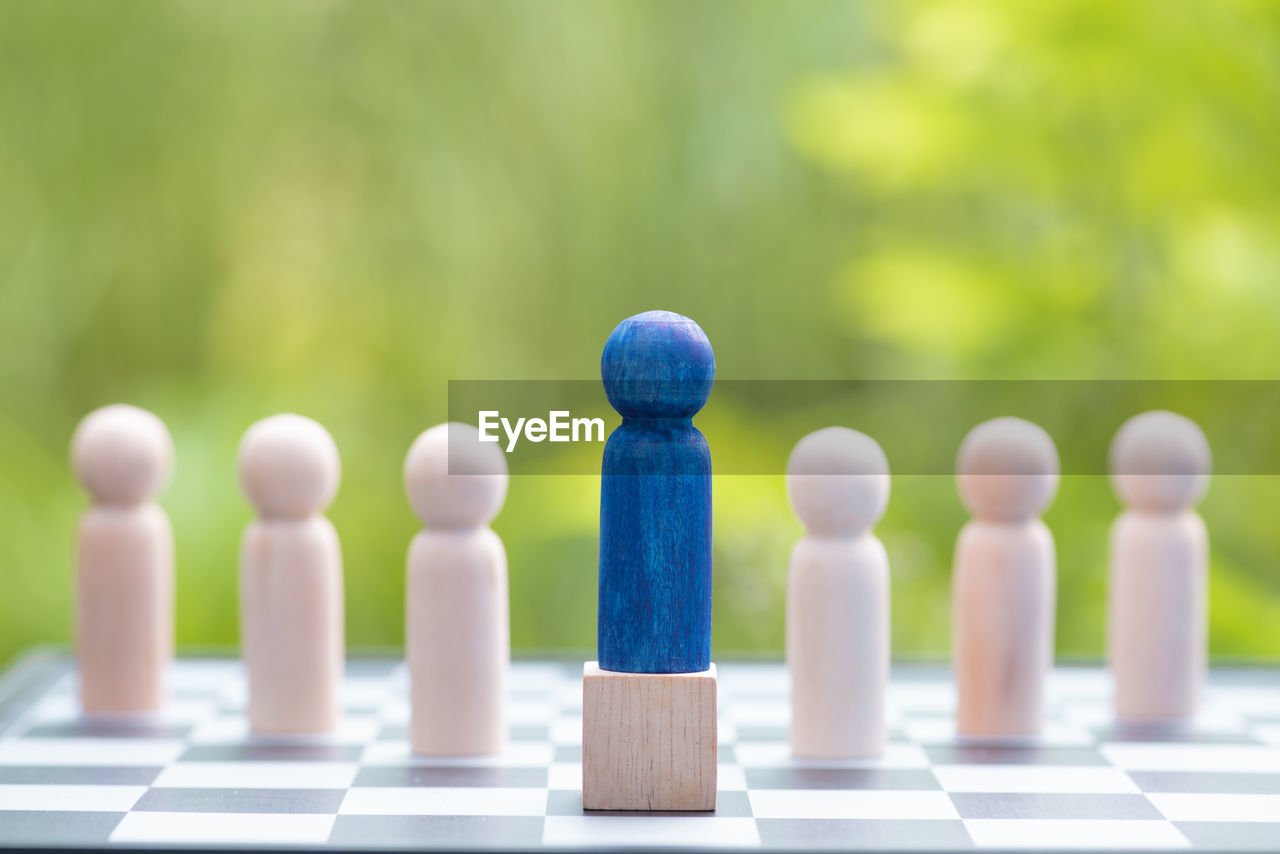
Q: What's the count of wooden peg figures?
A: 7